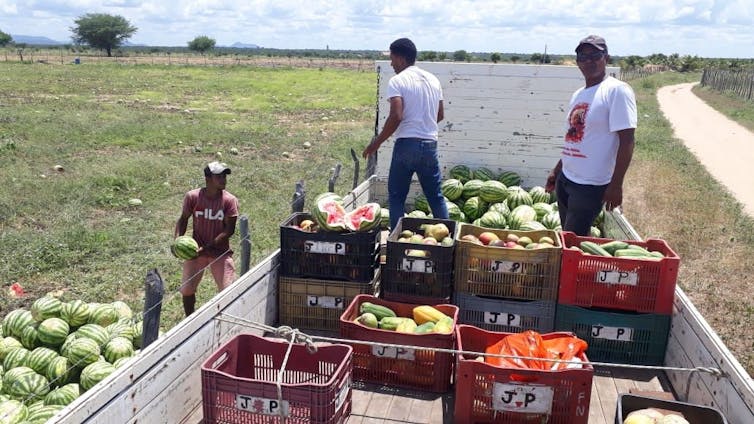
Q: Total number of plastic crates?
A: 12